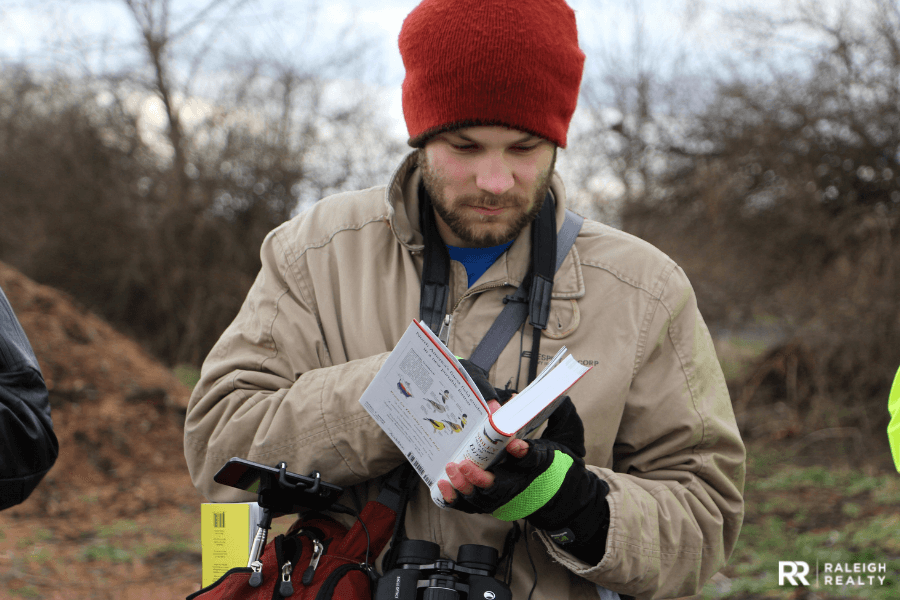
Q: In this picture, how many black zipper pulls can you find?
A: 3